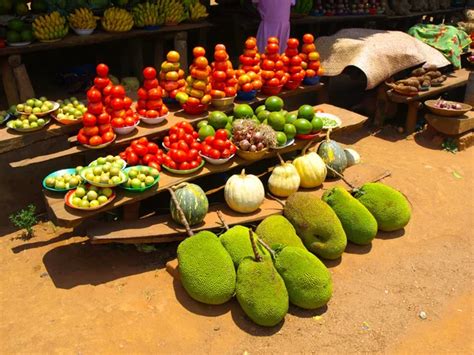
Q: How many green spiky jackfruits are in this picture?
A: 8